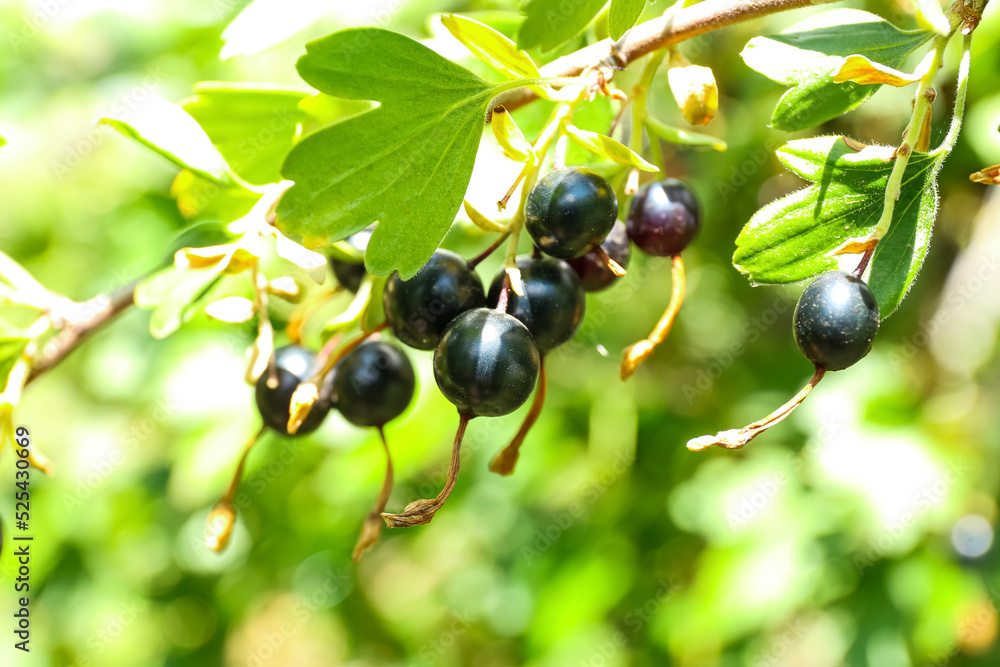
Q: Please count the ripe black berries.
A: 10